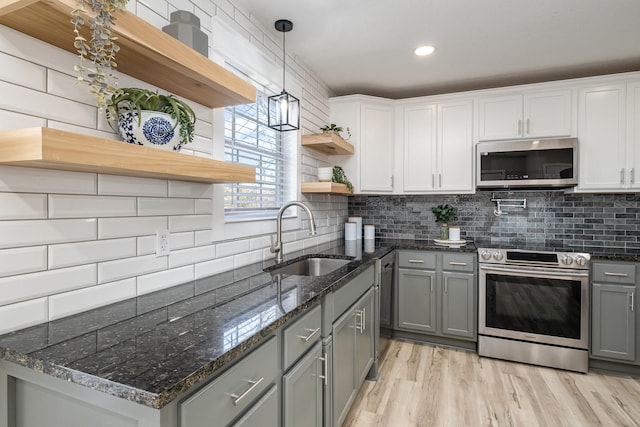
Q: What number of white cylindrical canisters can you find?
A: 4